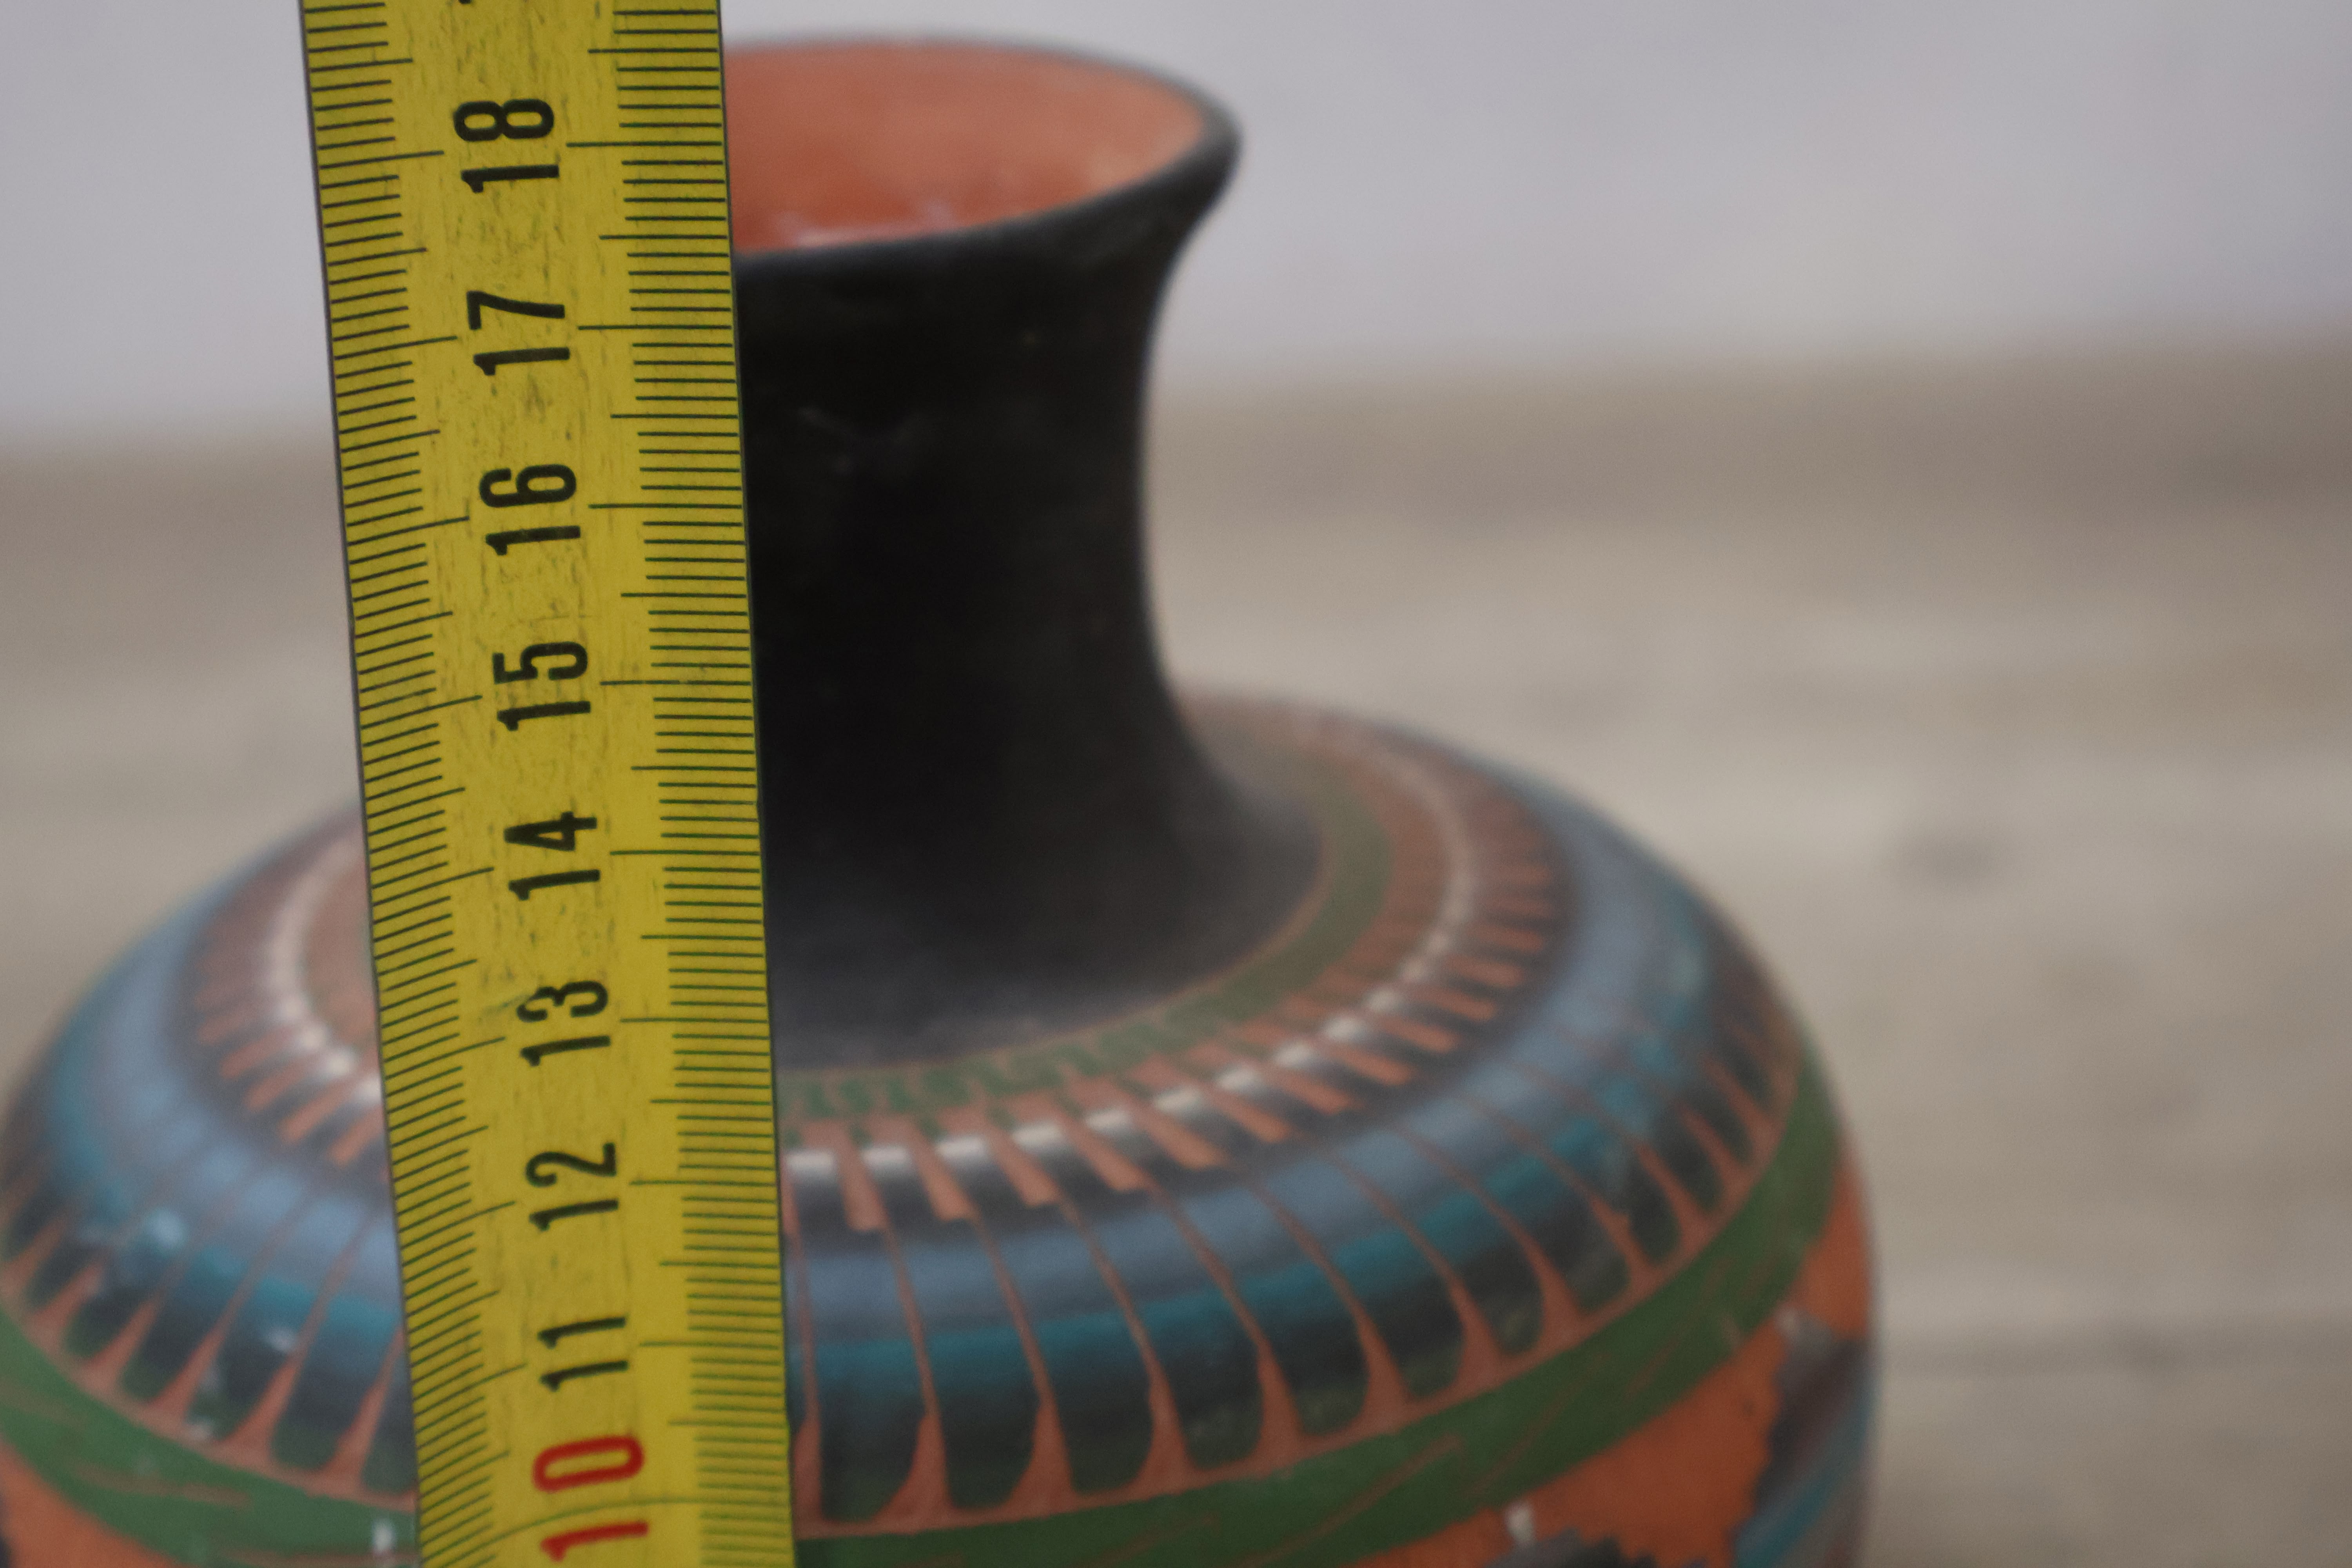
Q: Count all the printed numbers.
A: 9